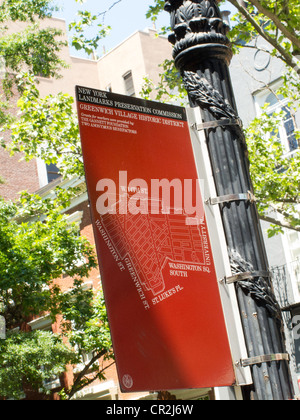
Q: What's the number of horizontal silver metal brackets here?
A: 4